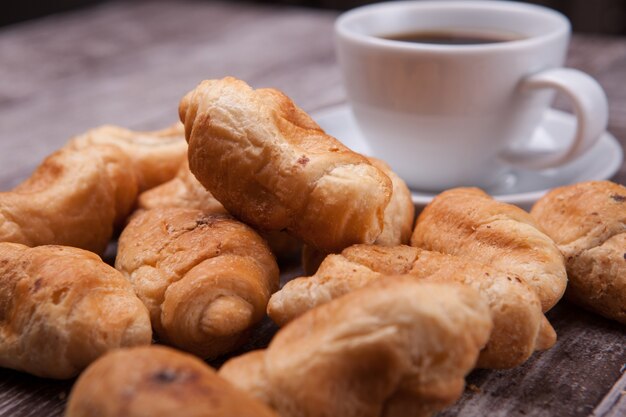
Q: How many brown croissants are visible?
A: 12